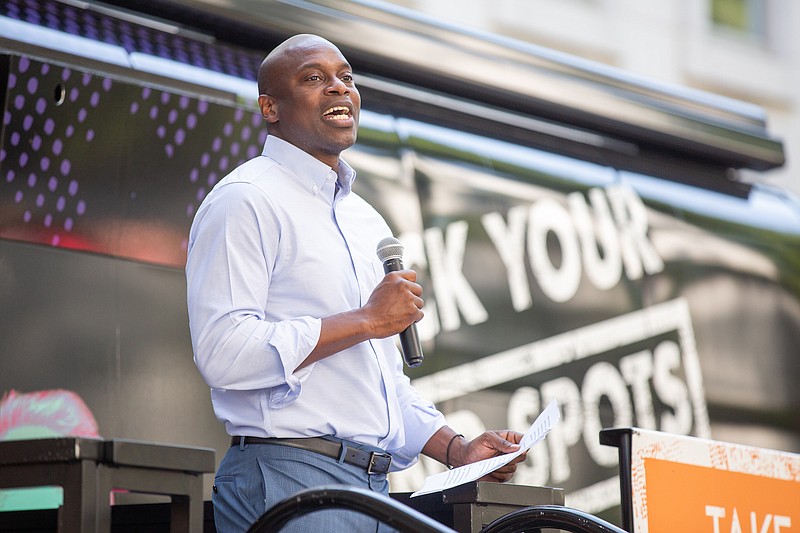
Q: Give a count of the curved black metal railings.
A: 2